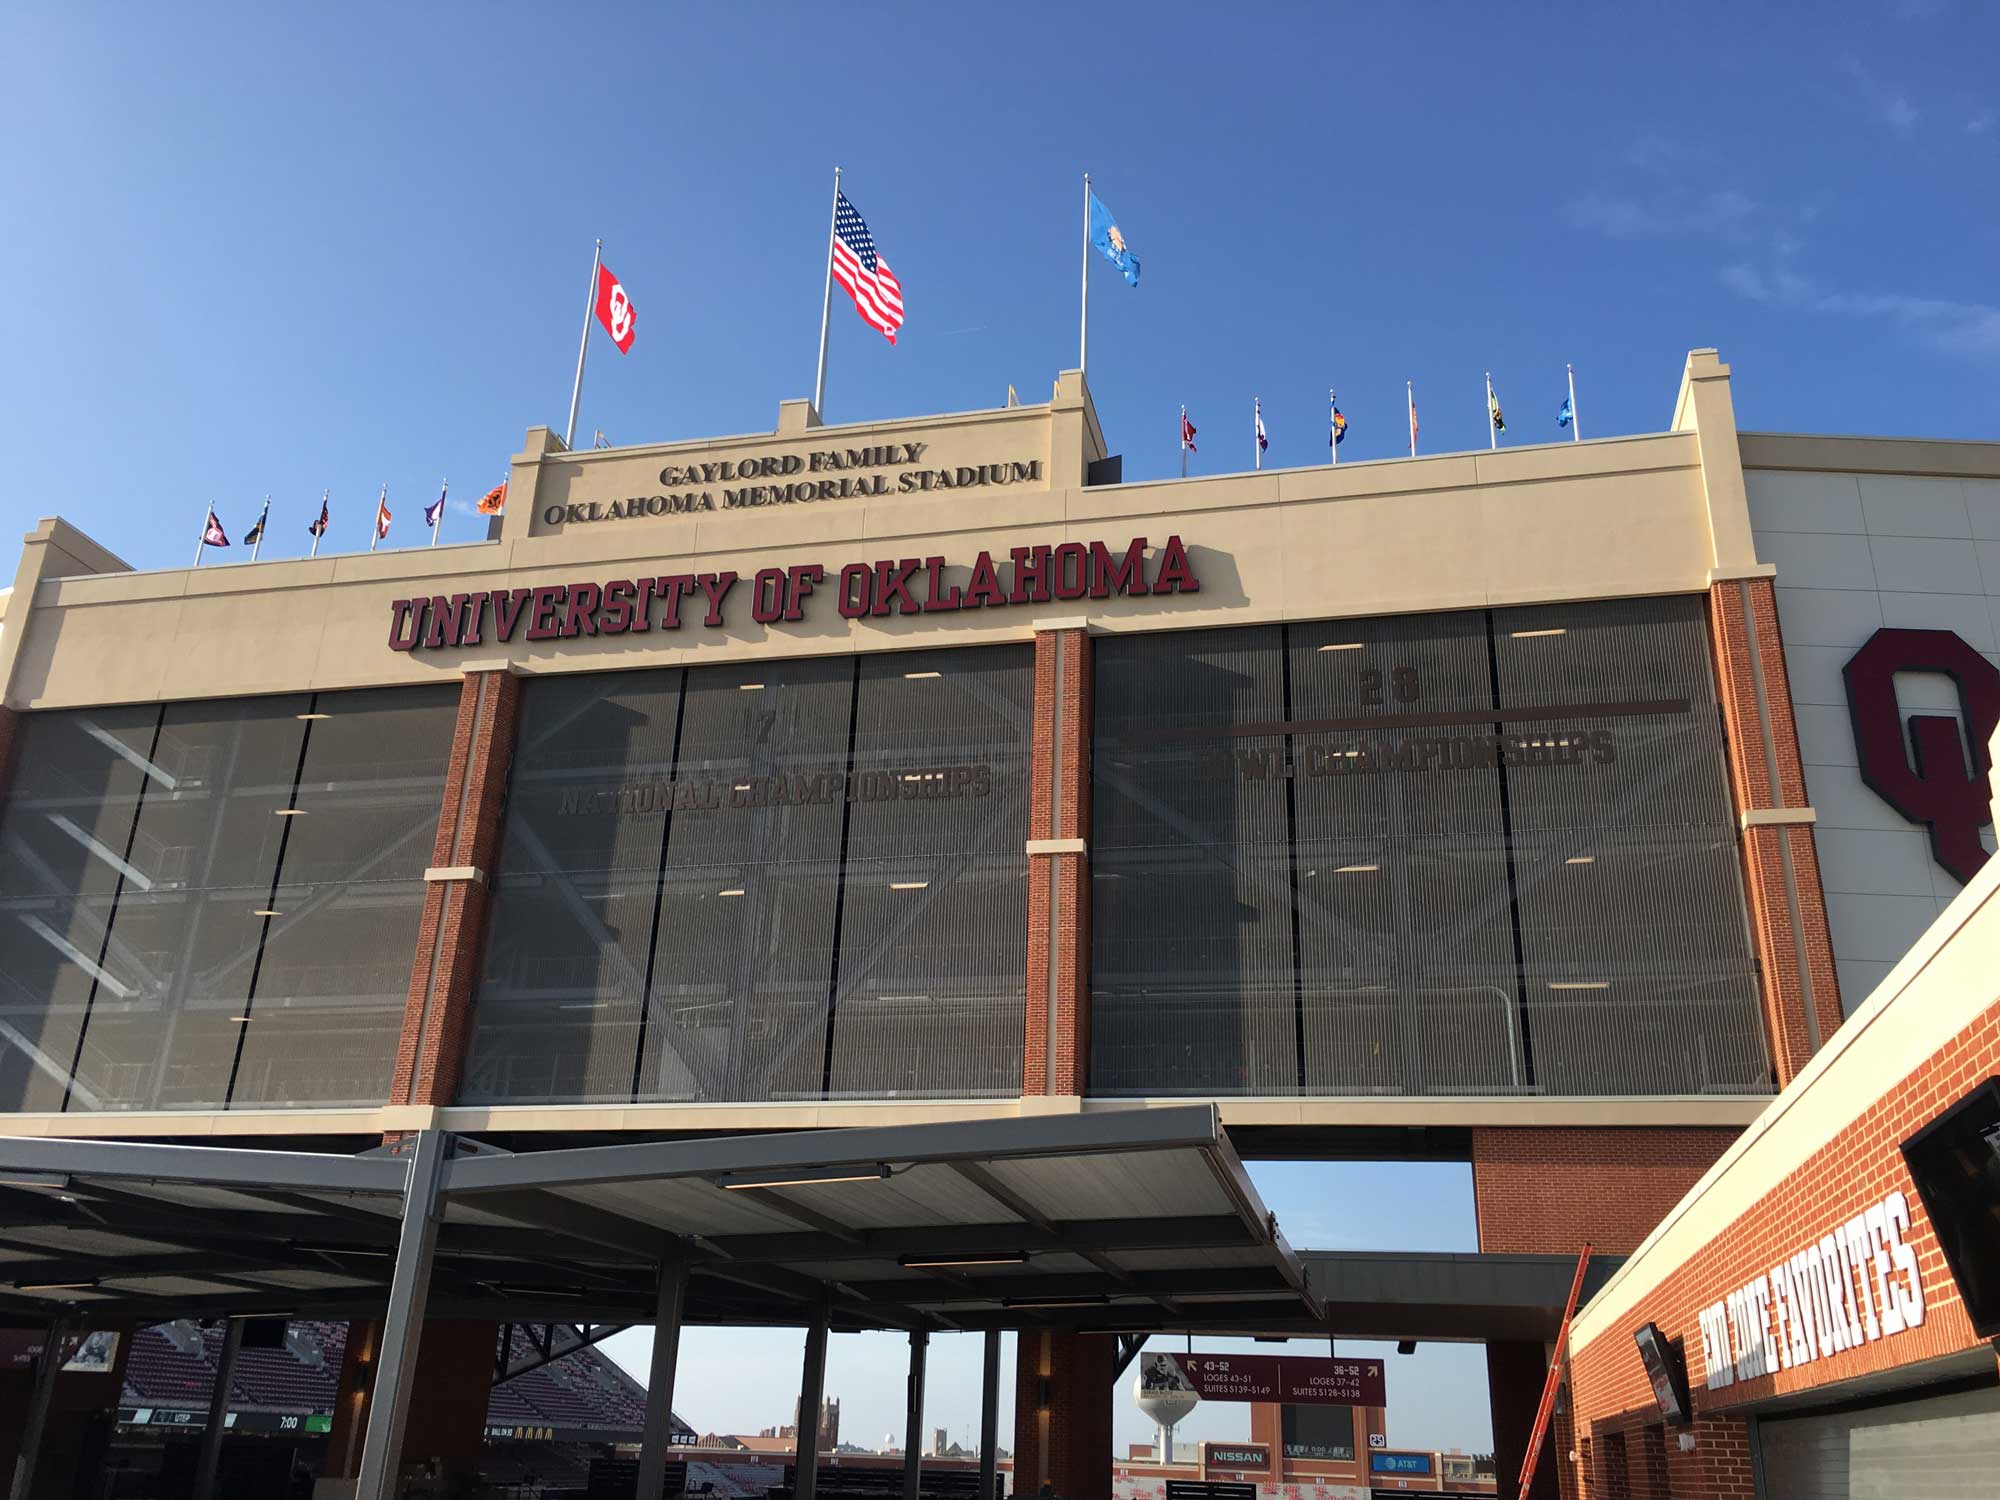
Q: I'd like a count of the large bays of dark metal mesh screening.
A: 3